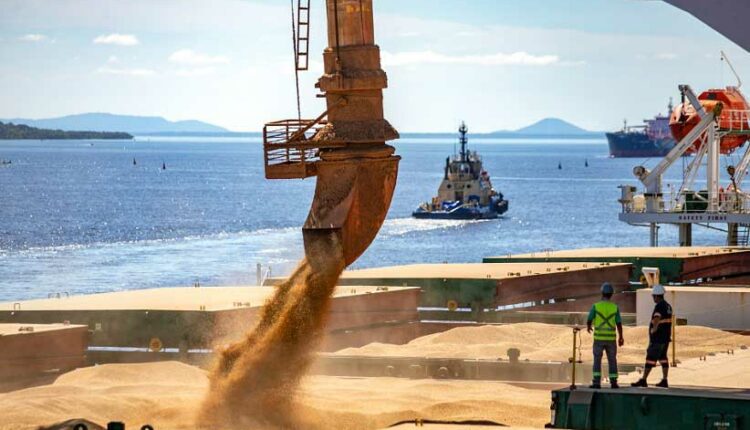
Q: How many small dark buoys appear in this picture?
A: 4